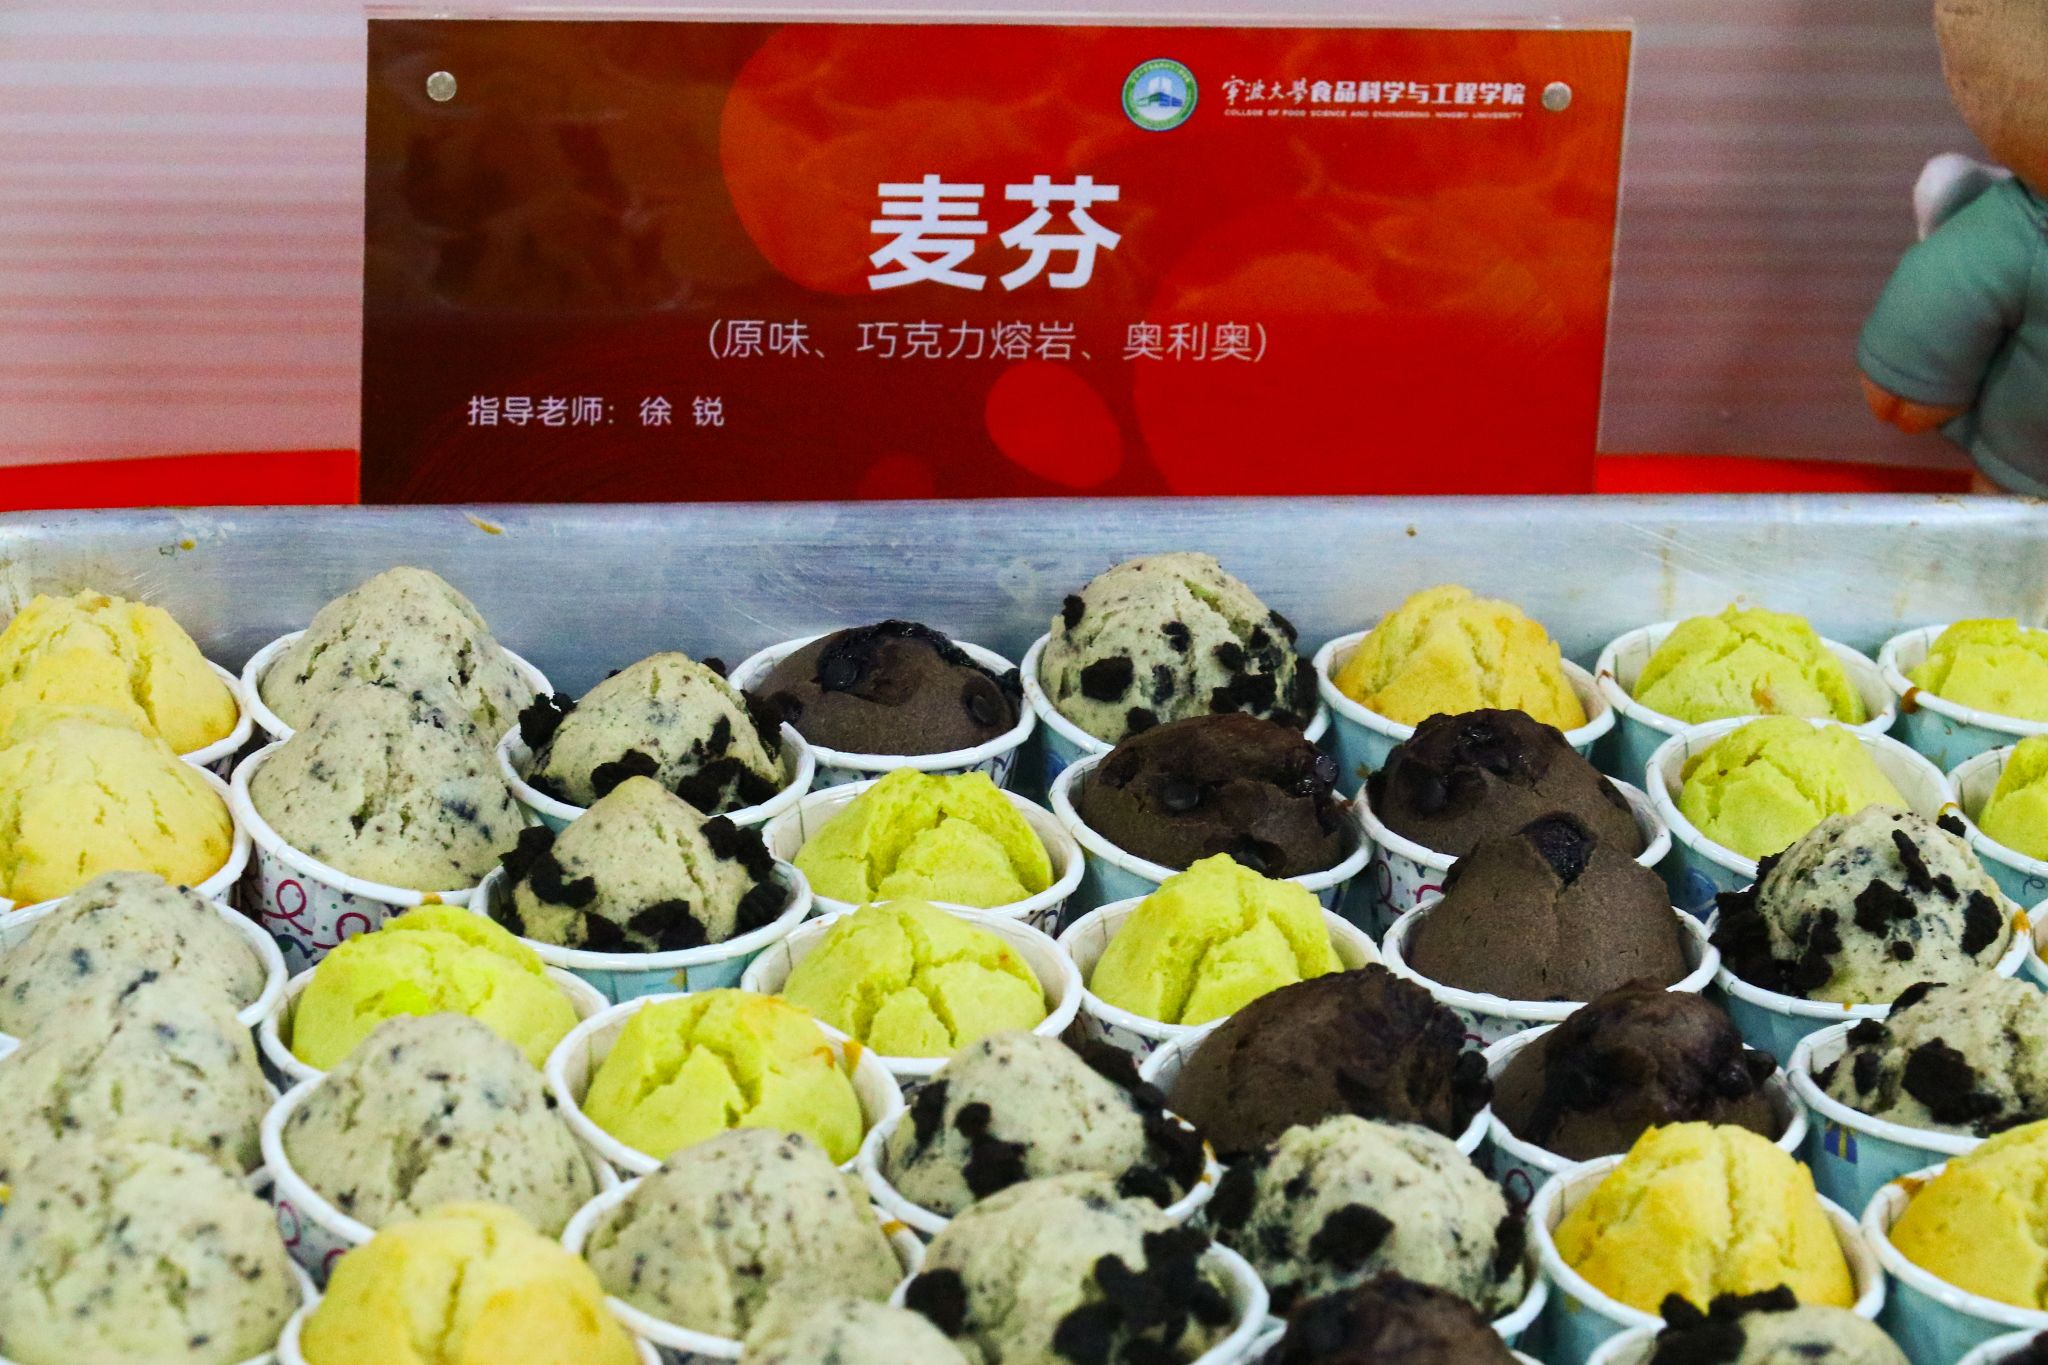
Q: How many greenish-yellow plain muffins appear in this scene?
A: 9